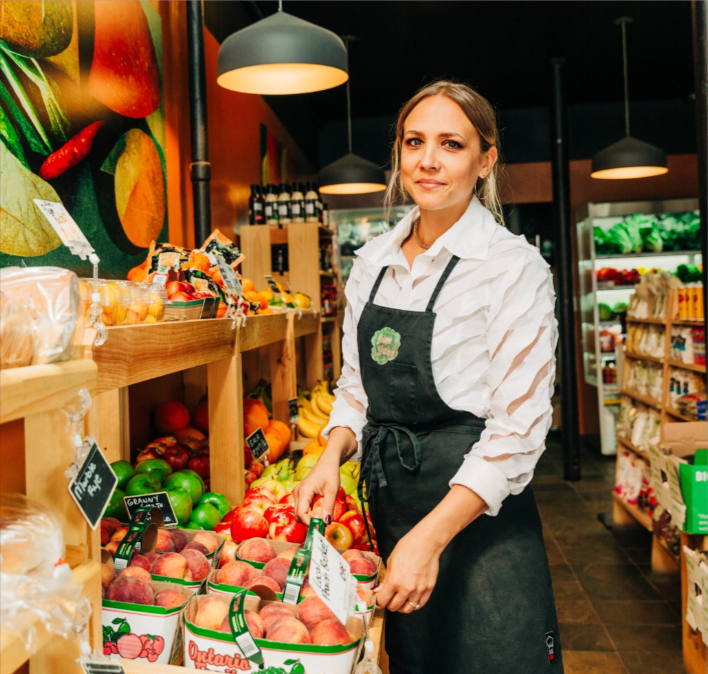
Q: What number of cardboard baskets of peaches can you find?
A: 6